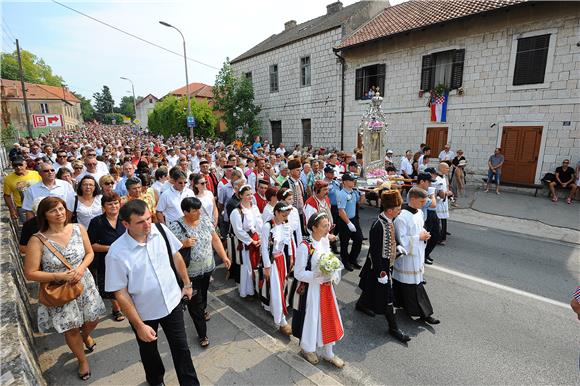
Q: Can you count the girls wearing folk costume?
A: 4